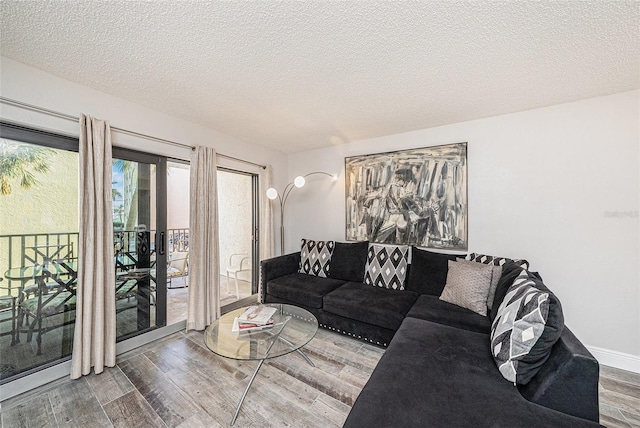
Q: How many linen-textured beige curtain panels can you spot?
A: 3